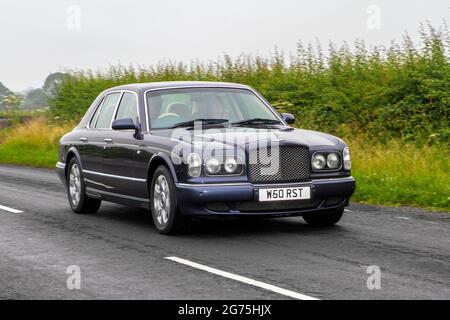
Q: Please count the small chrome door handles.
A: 2